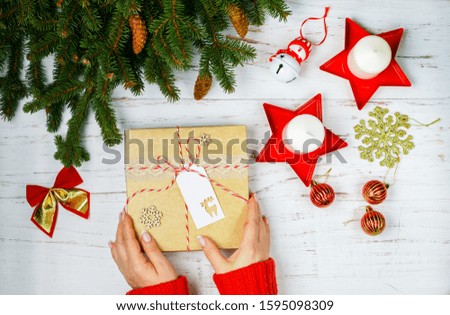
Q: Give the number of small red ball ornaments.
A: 3